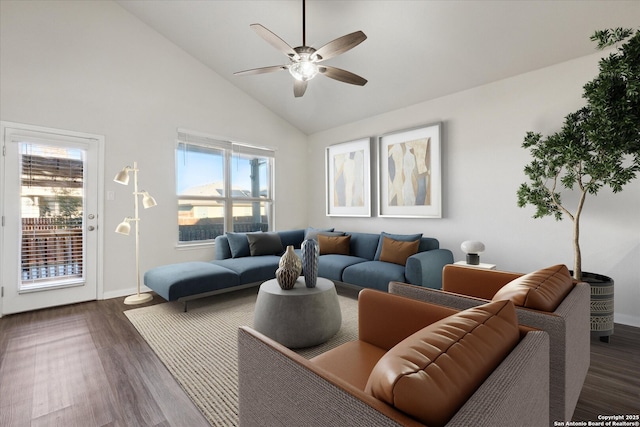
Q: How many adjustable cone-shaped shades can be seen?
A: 3